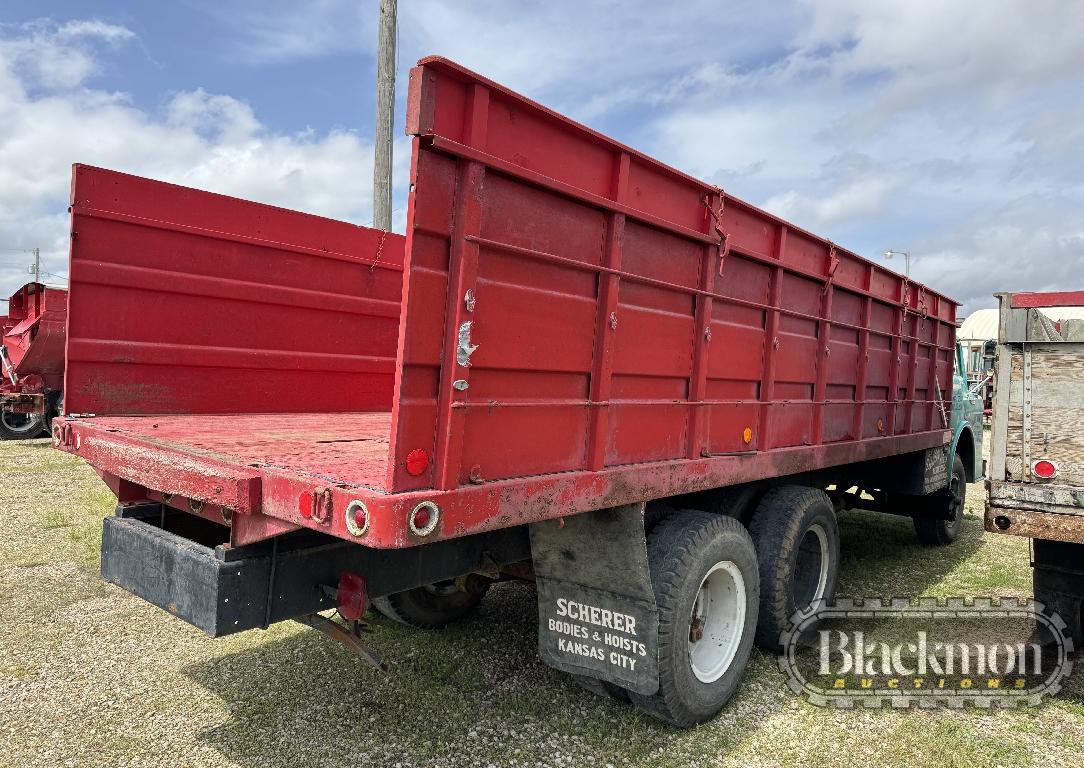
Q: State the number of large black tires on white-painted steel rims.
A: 2